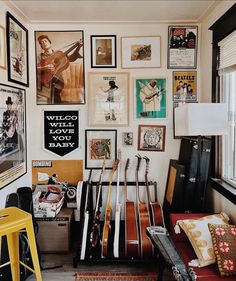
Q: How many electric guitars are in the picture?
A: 4